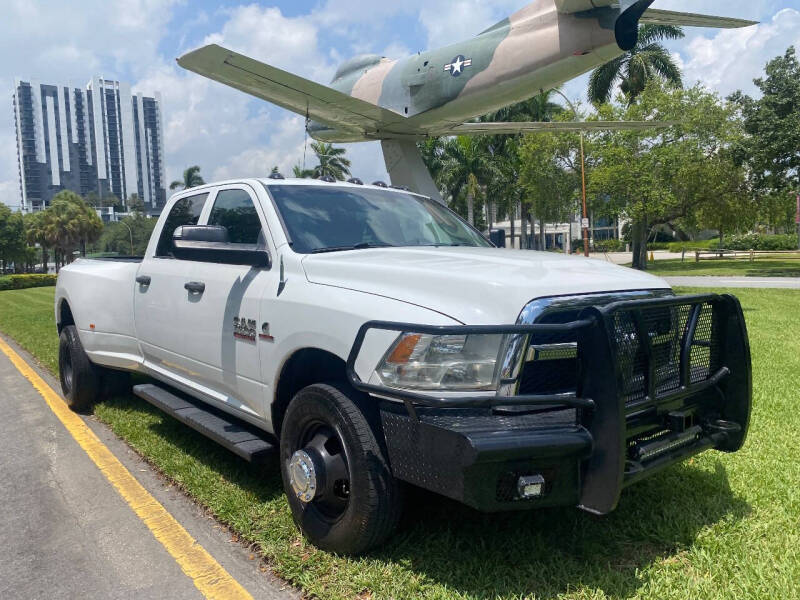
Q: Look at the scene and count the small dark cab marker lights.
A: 5